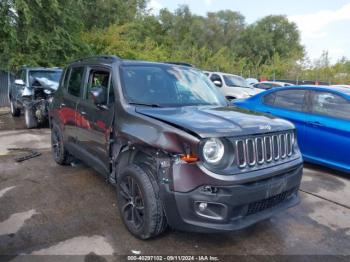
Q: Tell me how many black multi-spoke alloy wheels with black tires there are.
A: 2